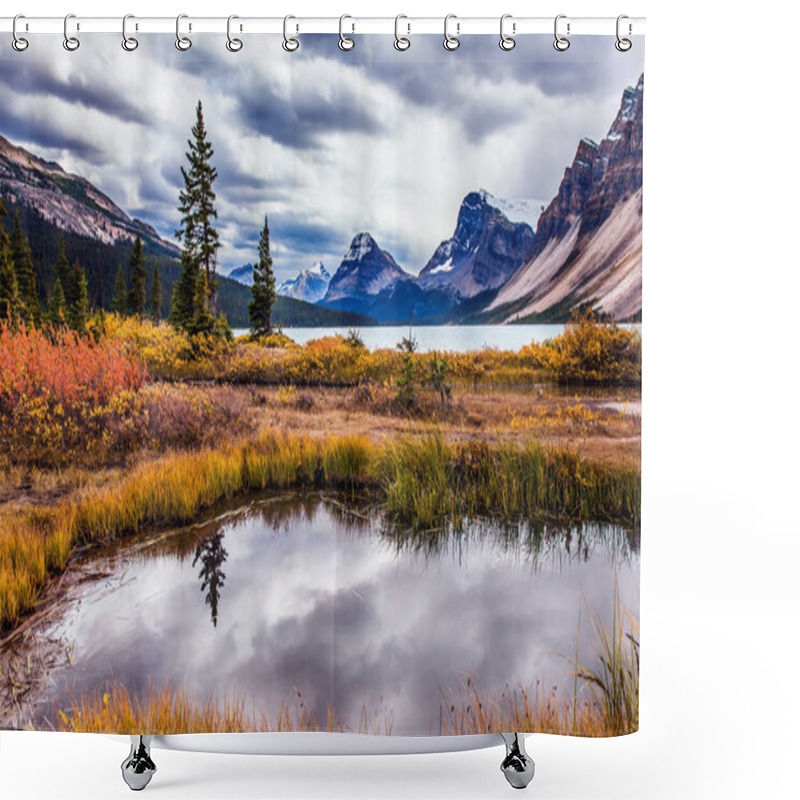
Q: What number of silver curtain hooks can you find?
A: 12